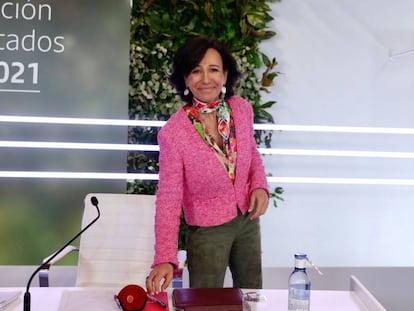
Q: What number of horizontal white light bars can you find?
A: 3